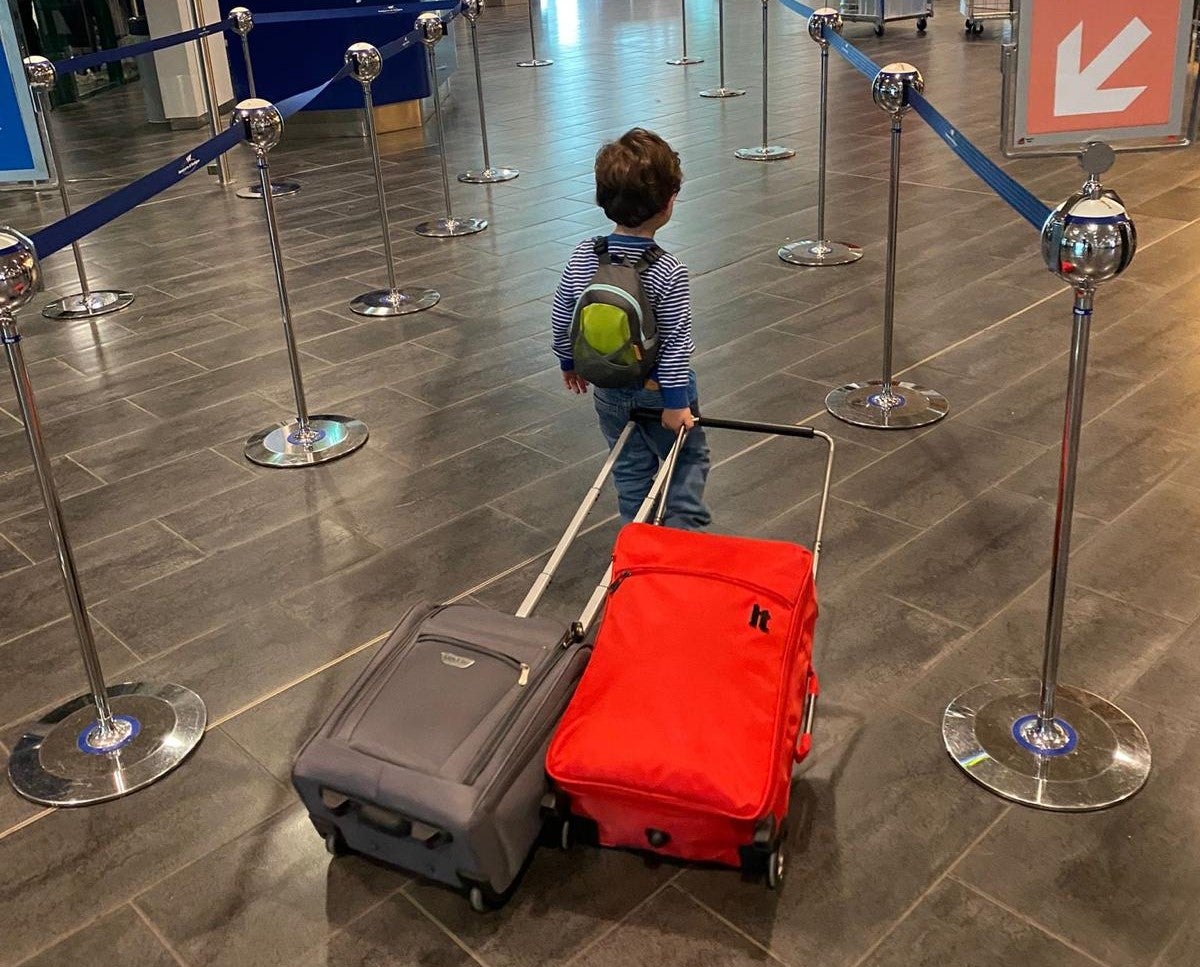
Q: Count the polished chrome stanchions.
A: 14